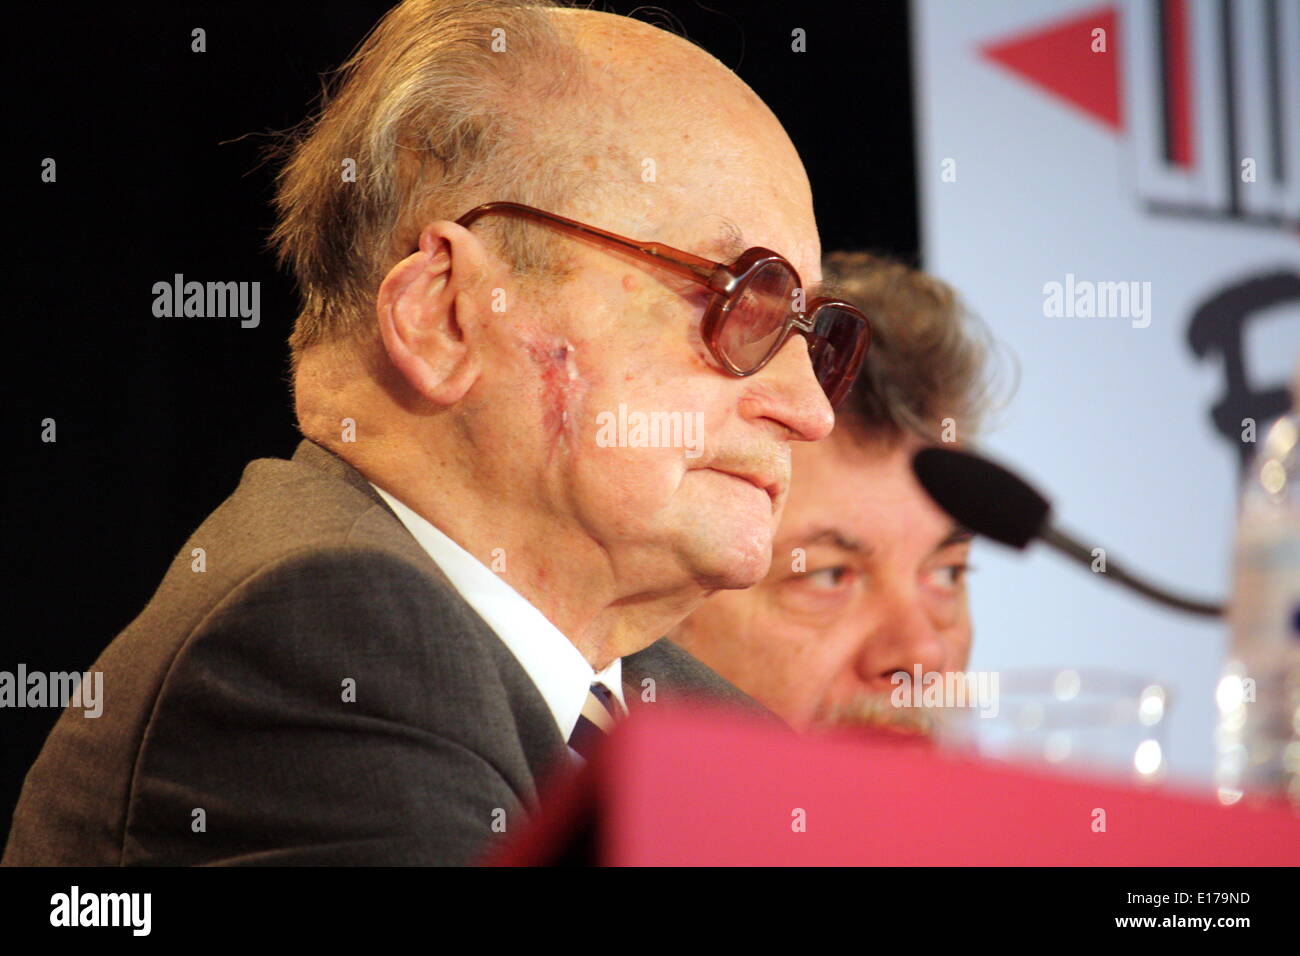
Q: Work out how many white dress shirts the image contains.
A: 1